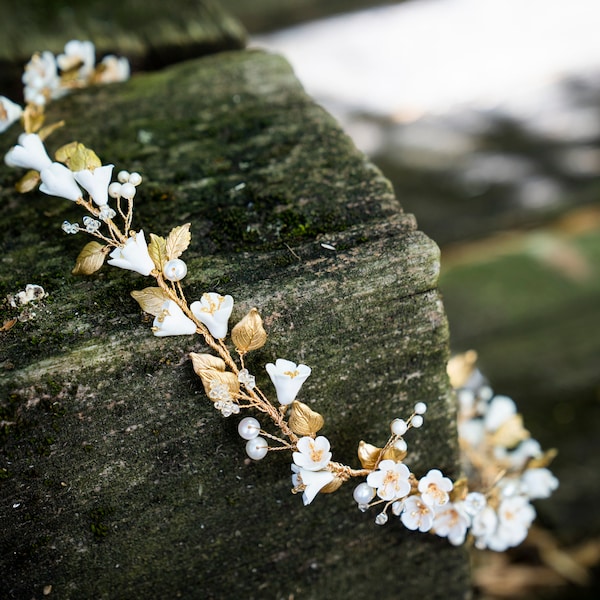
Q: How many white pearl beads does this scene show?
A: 12